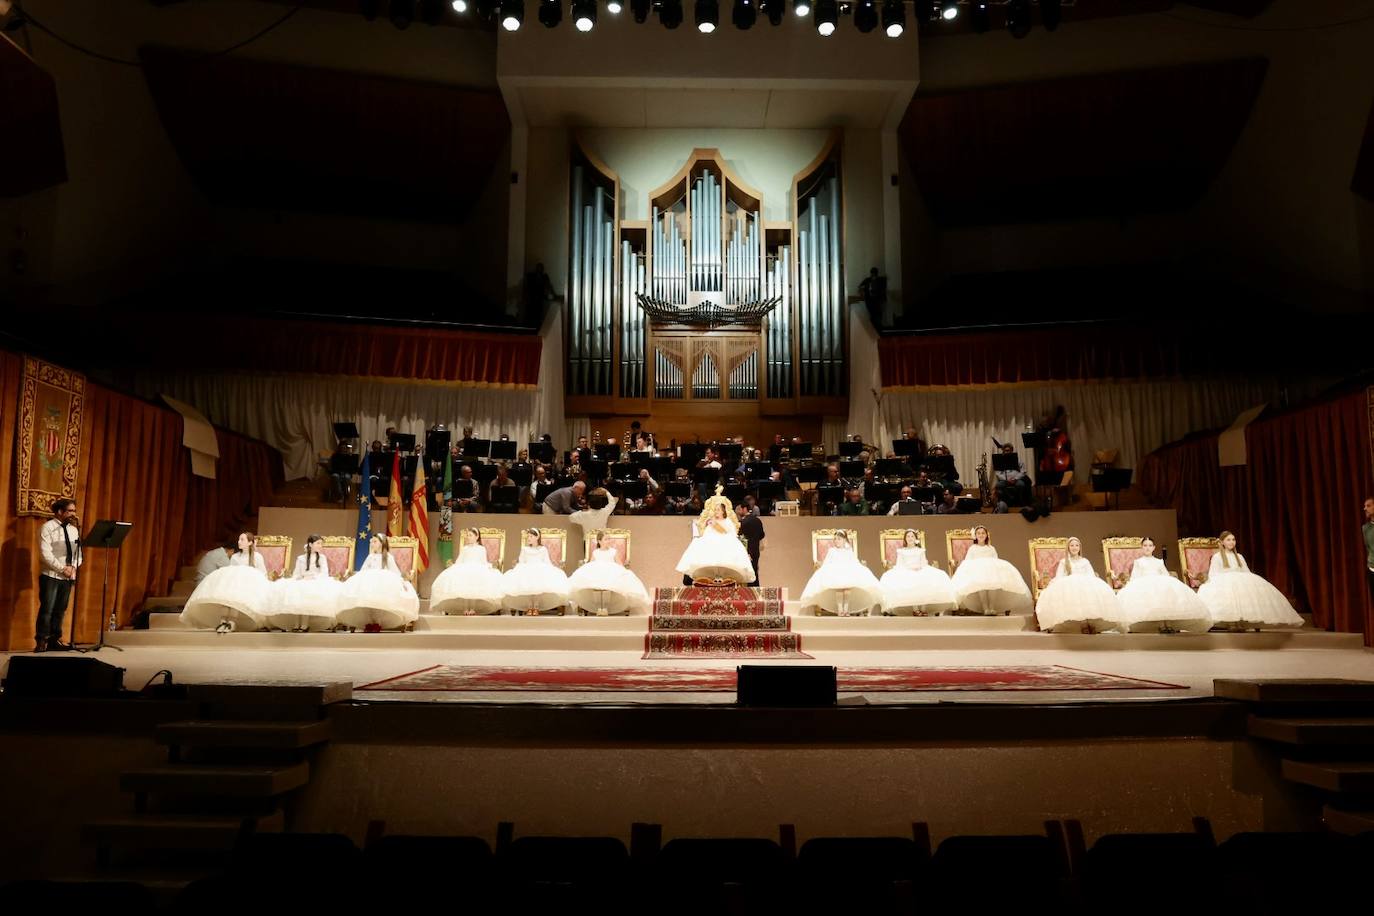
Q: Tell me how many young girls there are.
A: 13